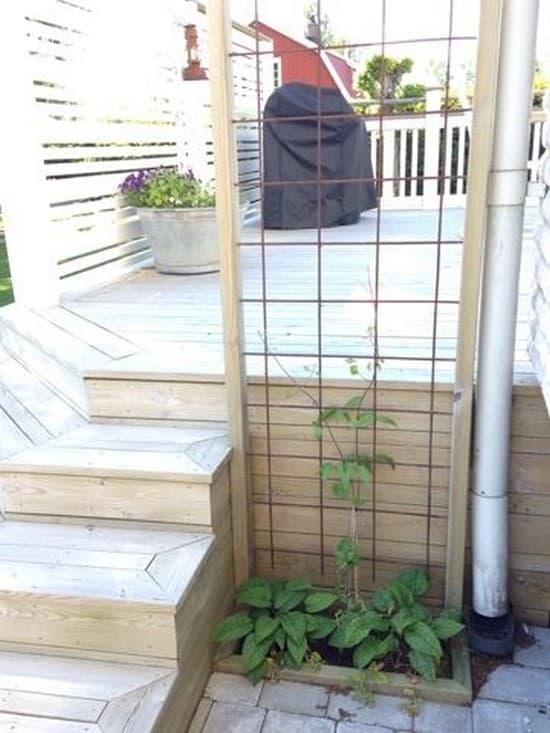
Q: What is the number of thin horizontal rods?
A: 10